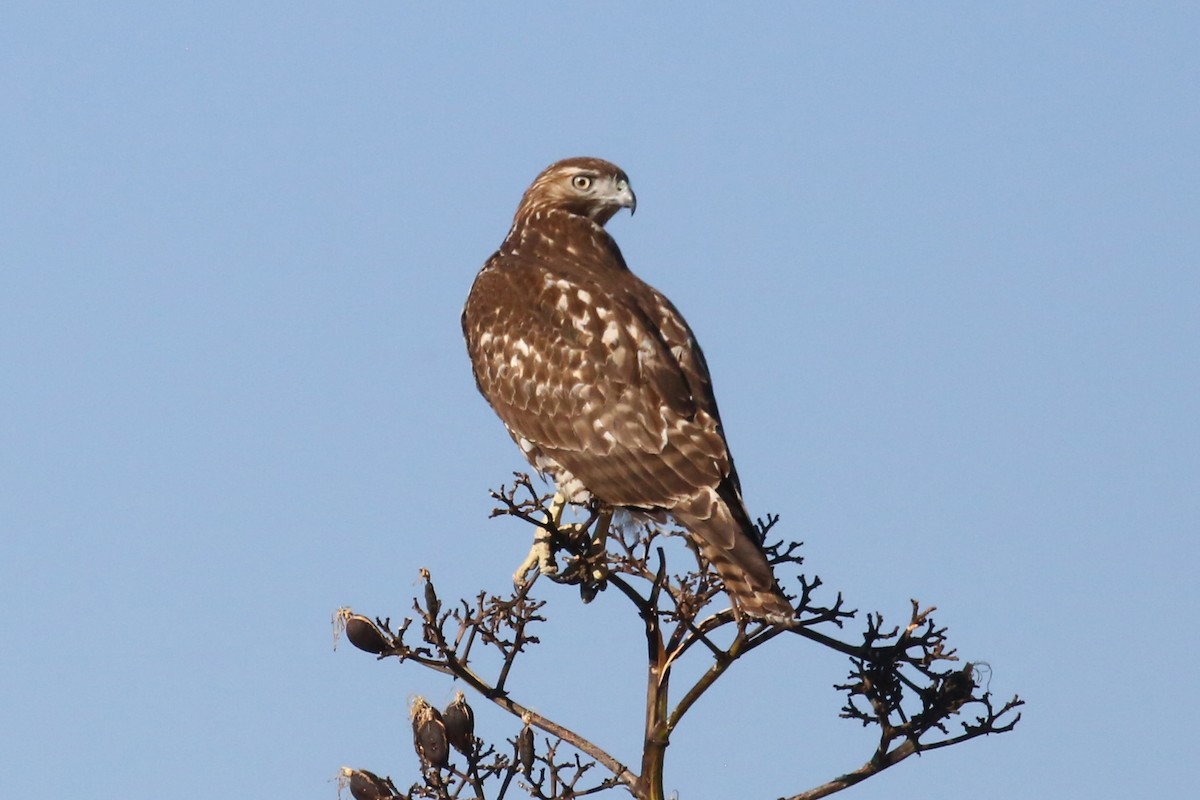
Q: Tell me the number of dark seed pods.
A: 6